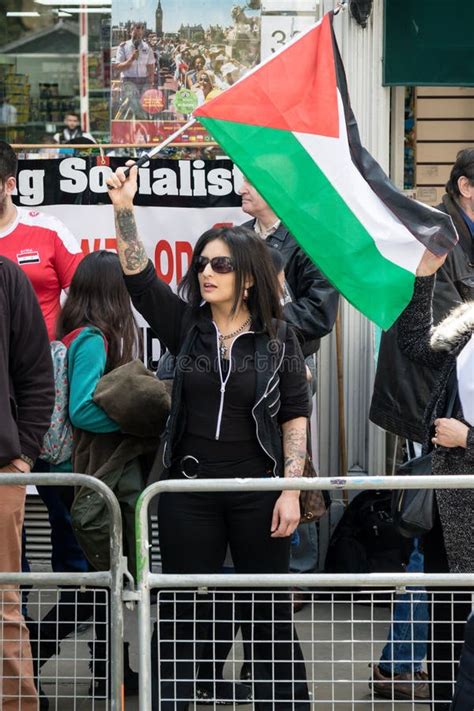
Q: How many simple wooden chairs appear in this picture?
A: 0